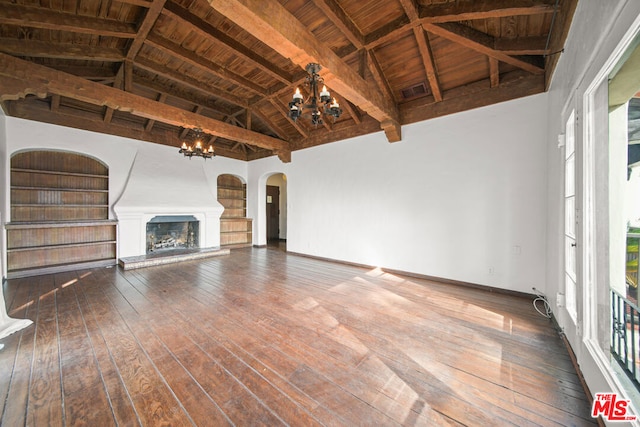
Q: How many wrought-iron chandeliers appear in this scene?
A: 2